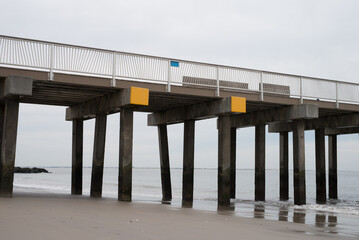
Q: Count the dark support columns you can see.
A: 13